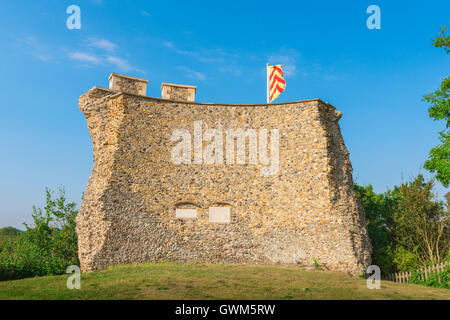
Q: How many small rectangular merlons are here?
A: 2